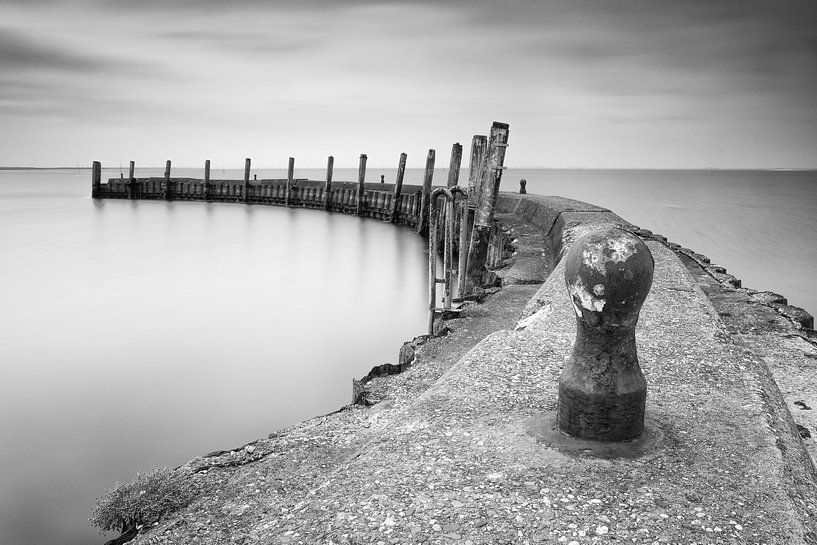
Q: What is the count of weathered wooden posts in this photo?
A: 13